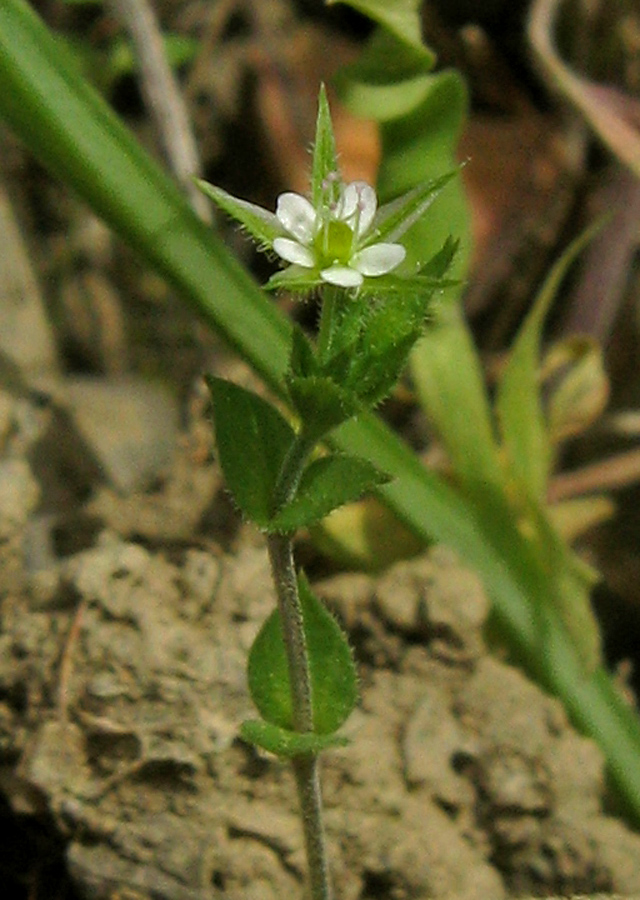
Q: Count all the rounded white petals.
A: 5